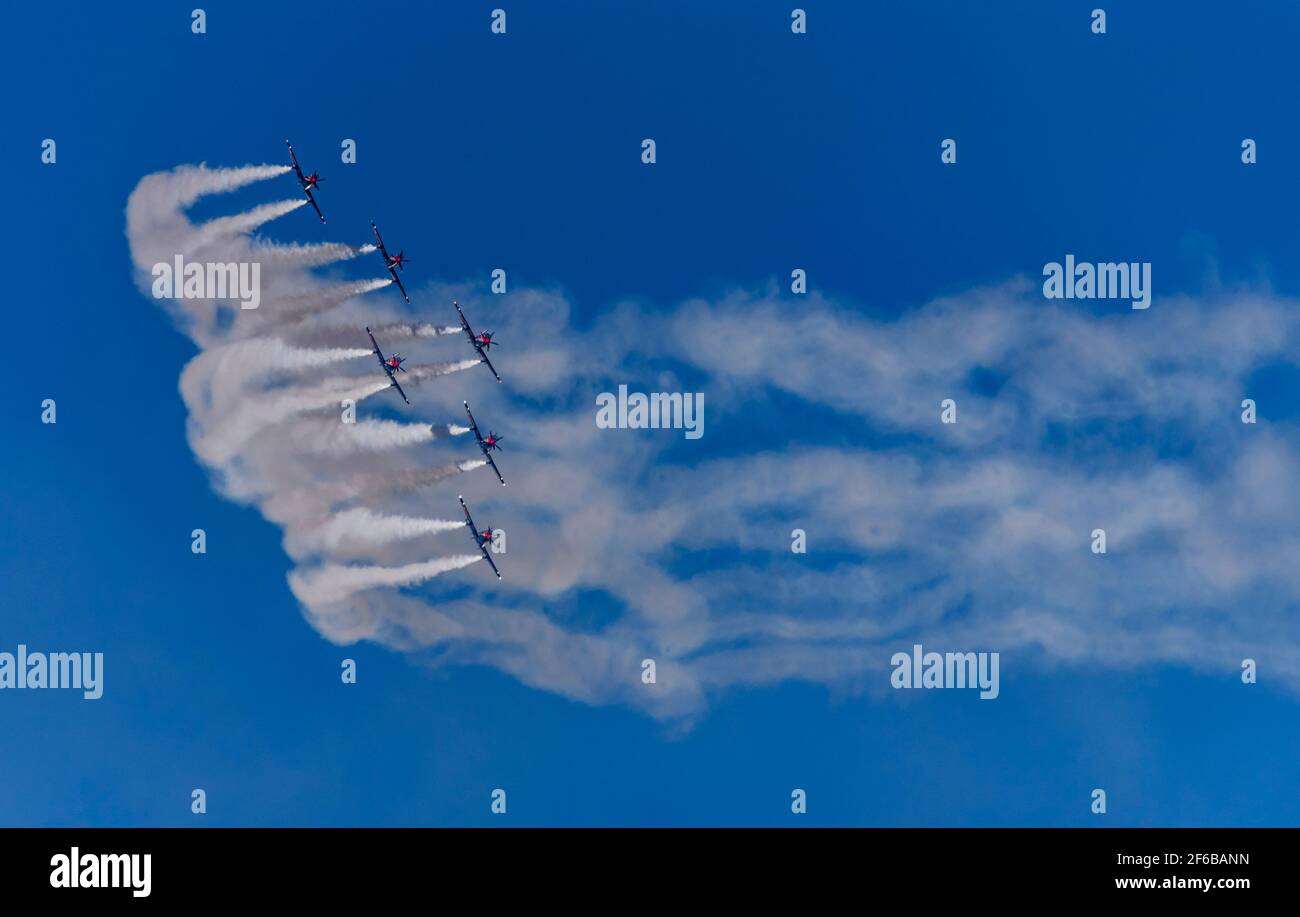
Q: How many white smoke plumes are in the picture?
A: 12